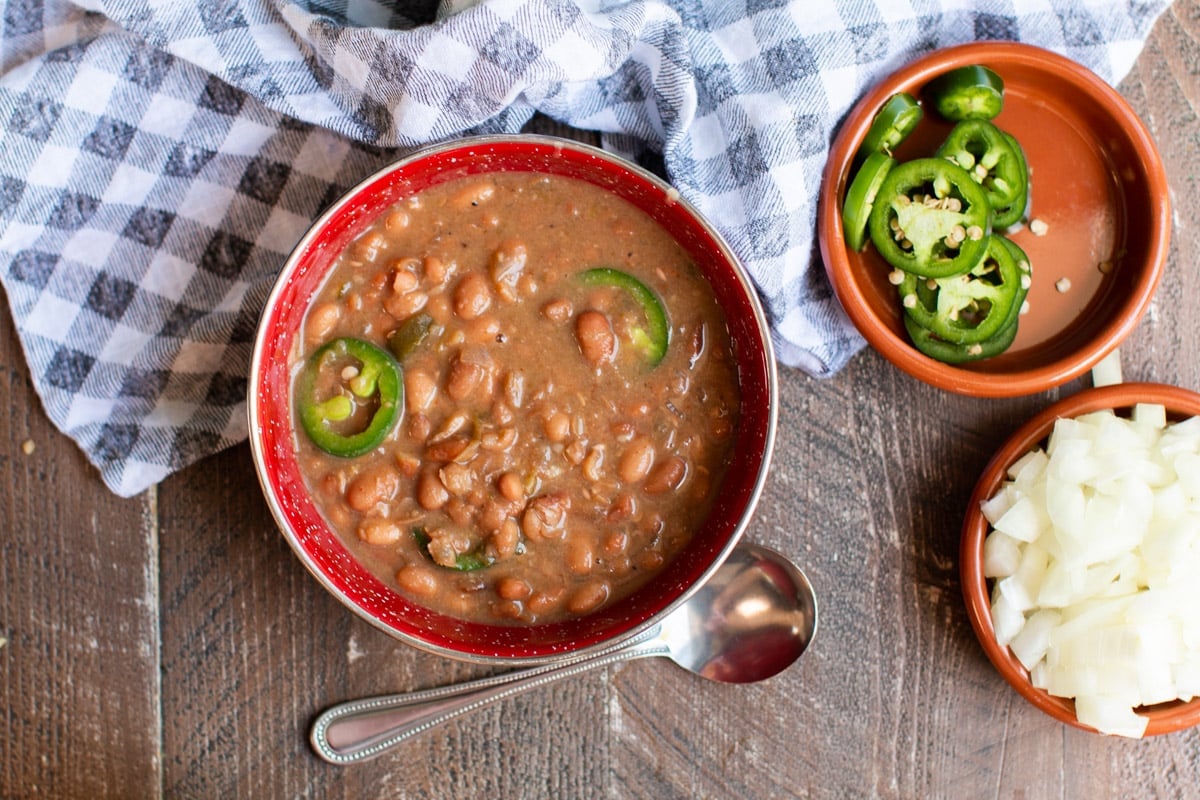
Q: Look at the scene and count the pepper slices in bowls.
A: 12